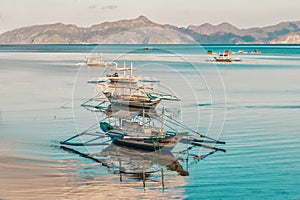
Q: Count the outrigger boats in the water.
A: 5